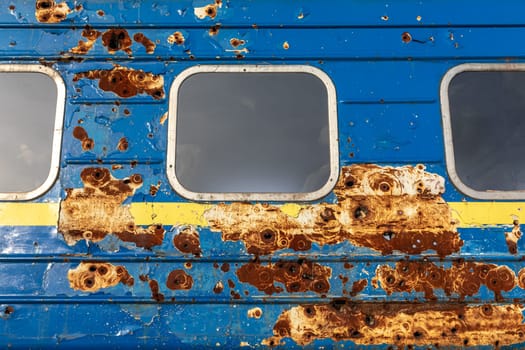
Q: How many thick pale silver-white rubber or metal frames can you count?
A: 3